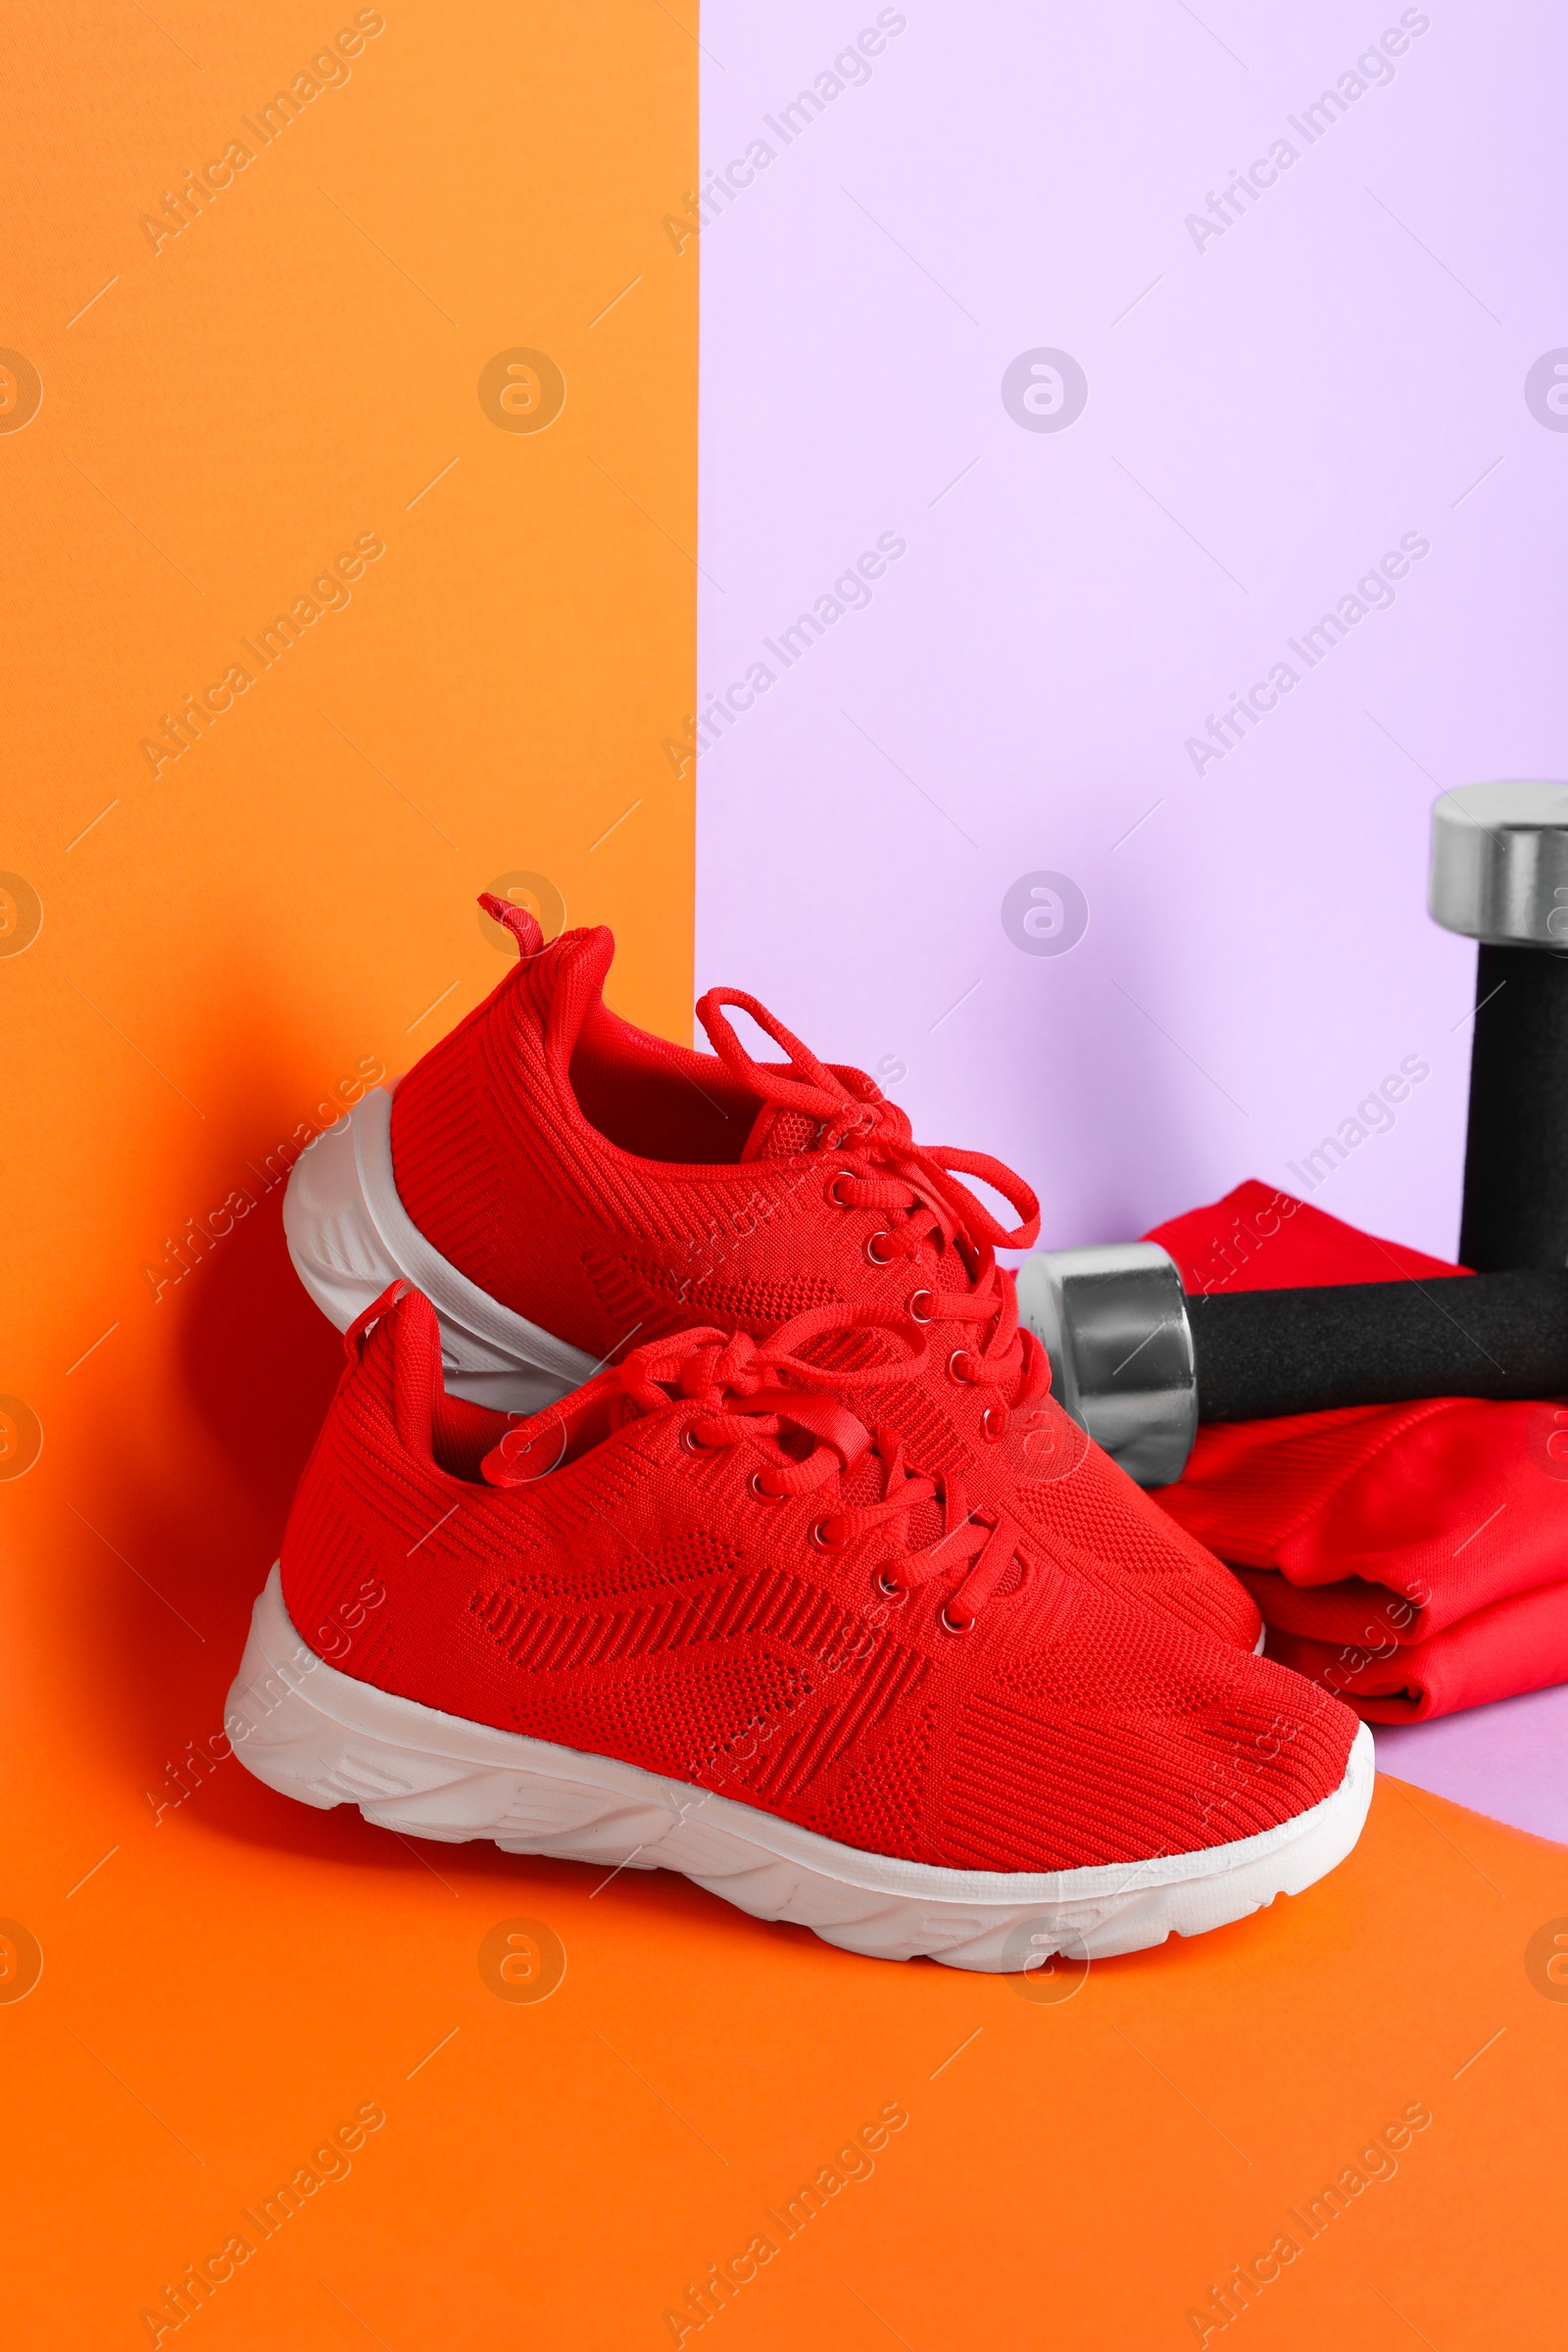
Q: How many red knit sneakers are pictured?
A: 2